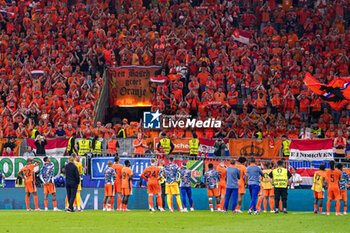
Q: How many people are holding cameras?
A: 2